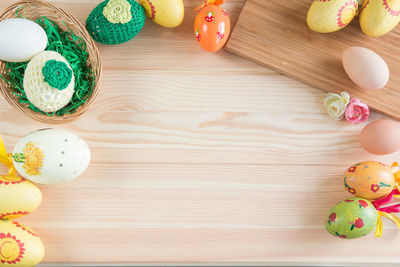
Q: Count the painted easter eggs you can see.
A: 9